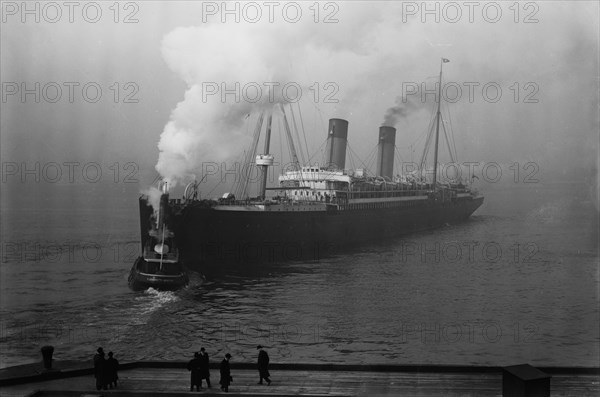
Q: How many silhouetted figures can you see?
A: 6